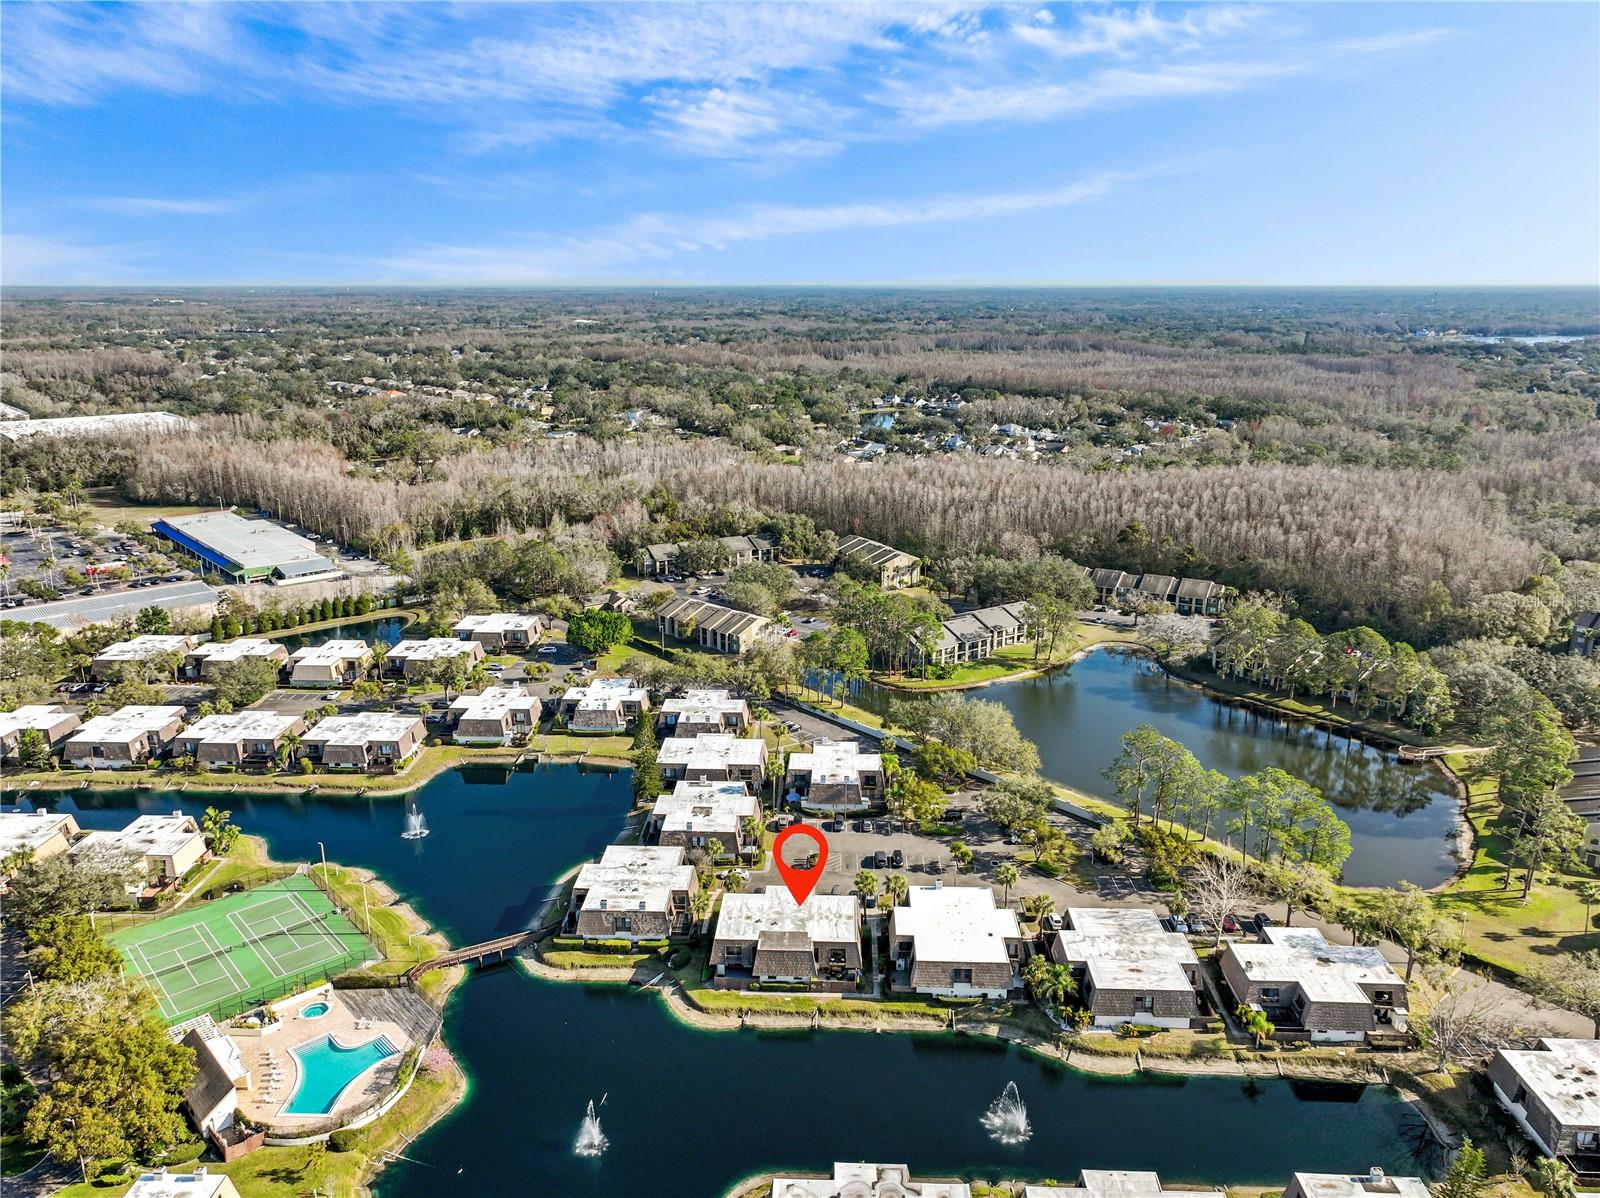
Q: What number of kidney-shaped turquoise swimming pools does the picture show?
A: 1